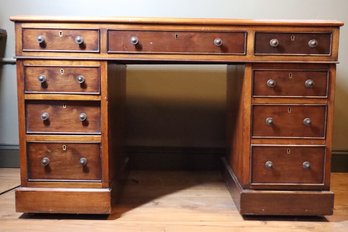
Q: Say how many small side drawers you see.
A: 8